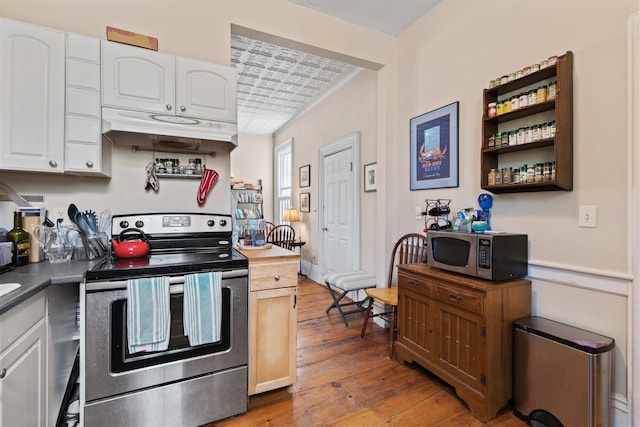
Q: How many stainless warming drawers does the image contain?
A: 1